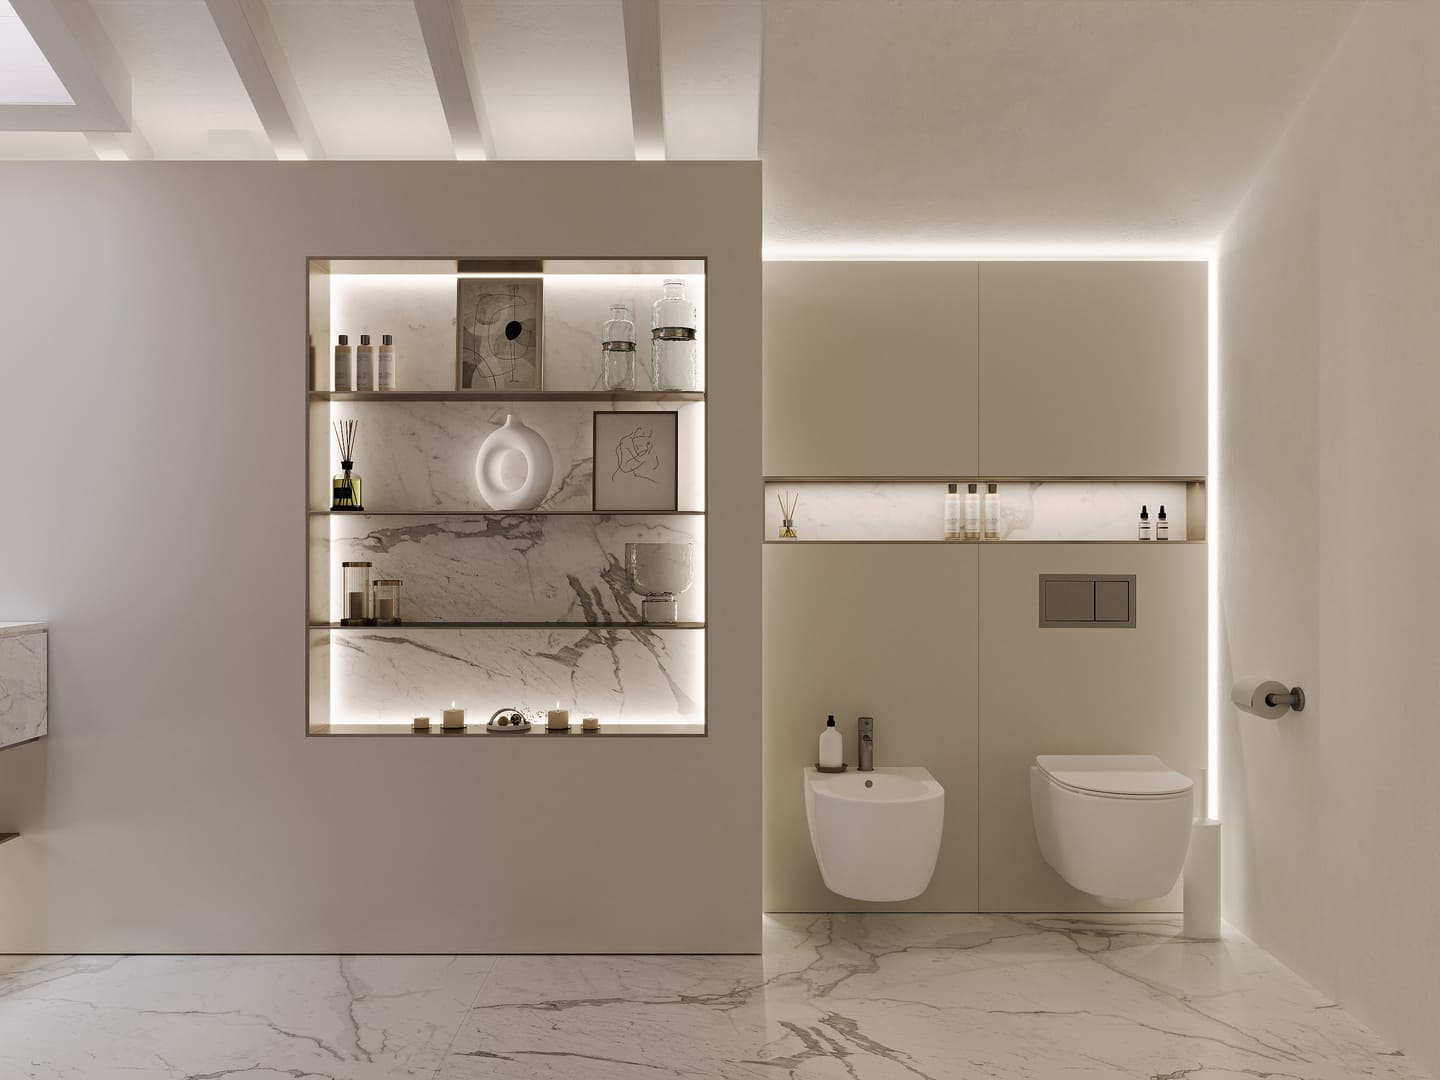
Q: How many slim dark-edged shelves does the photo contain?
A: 3